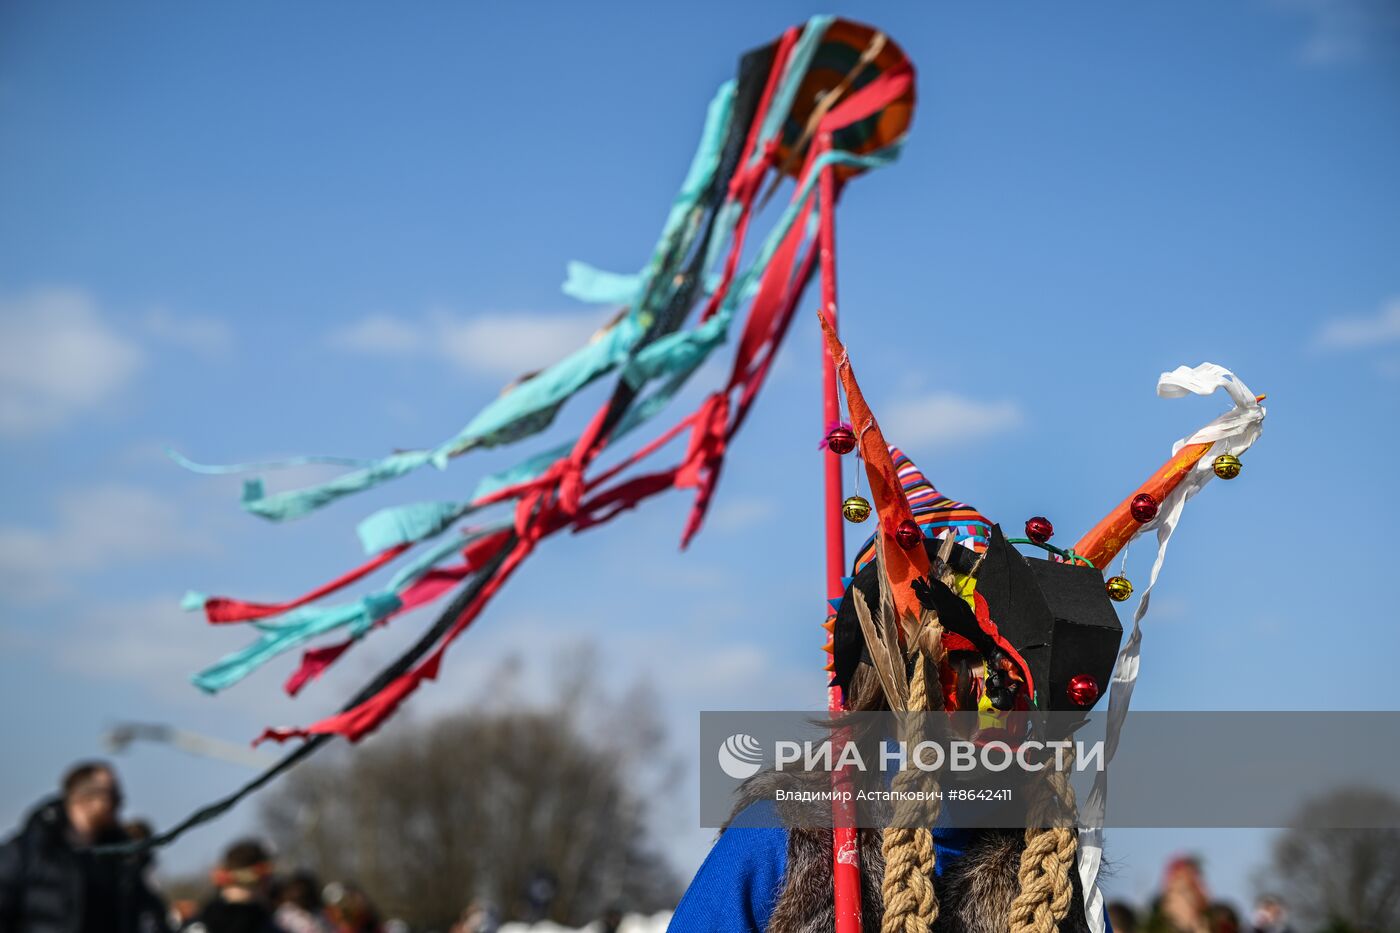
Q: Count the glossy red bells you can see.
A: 5